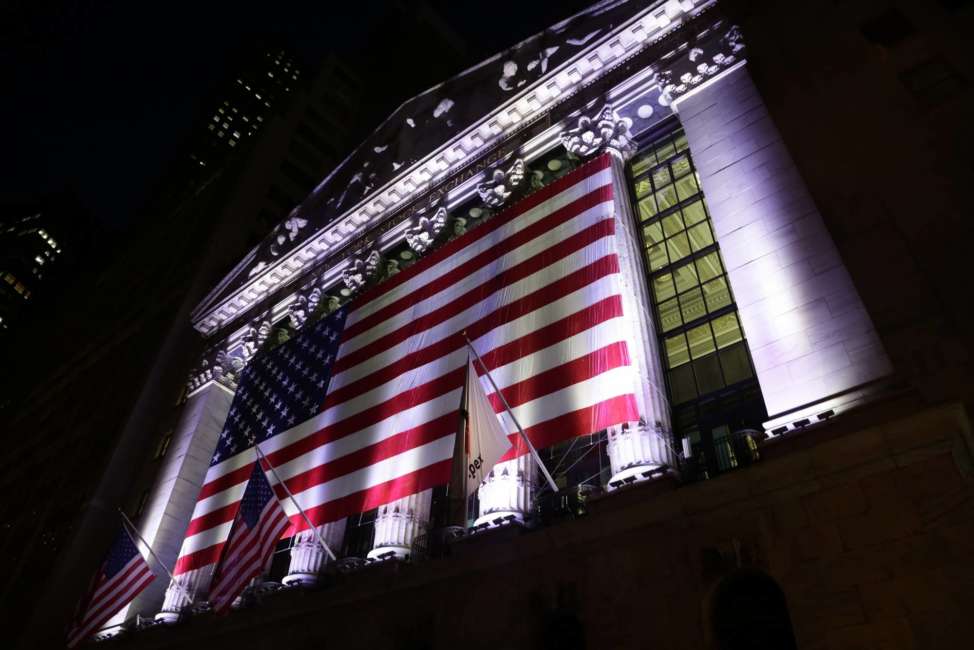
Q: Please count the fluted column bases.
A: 5